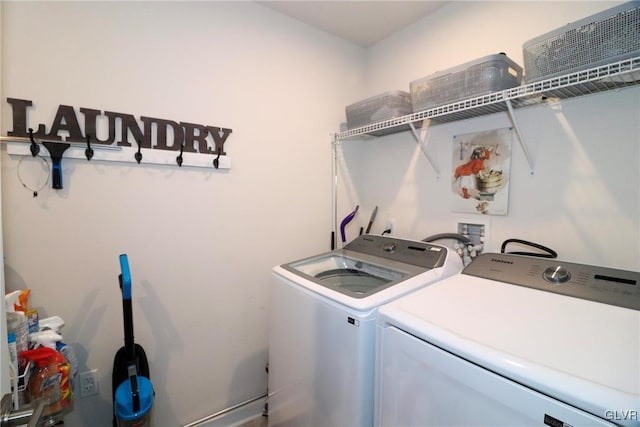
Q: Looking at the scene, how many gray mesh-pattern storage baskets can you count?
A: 3